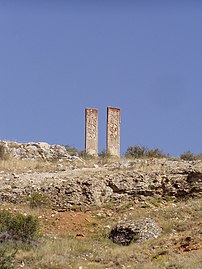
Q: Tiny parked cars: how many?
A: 0